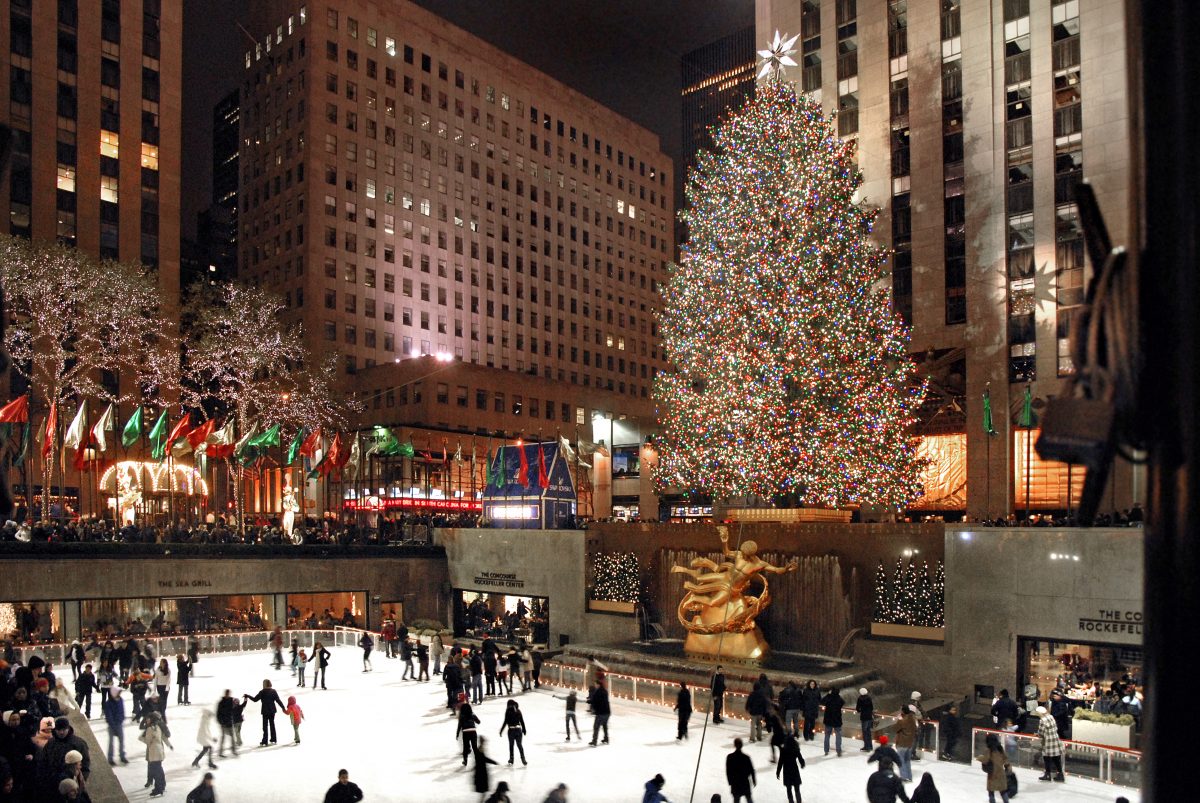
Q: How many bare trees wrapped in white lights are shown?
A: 2